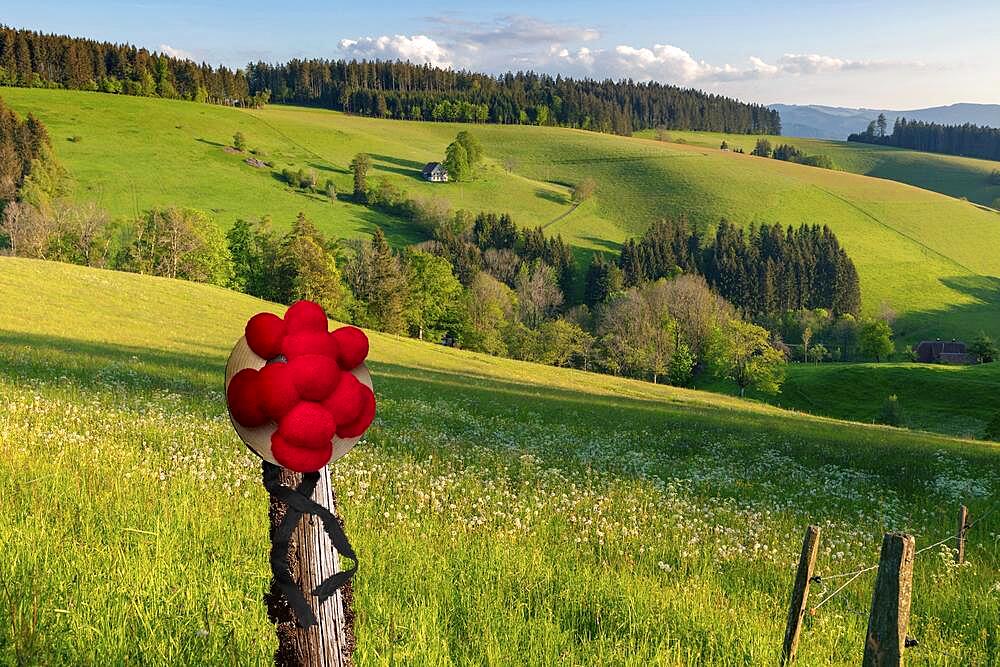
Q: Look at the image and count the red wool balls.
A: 11